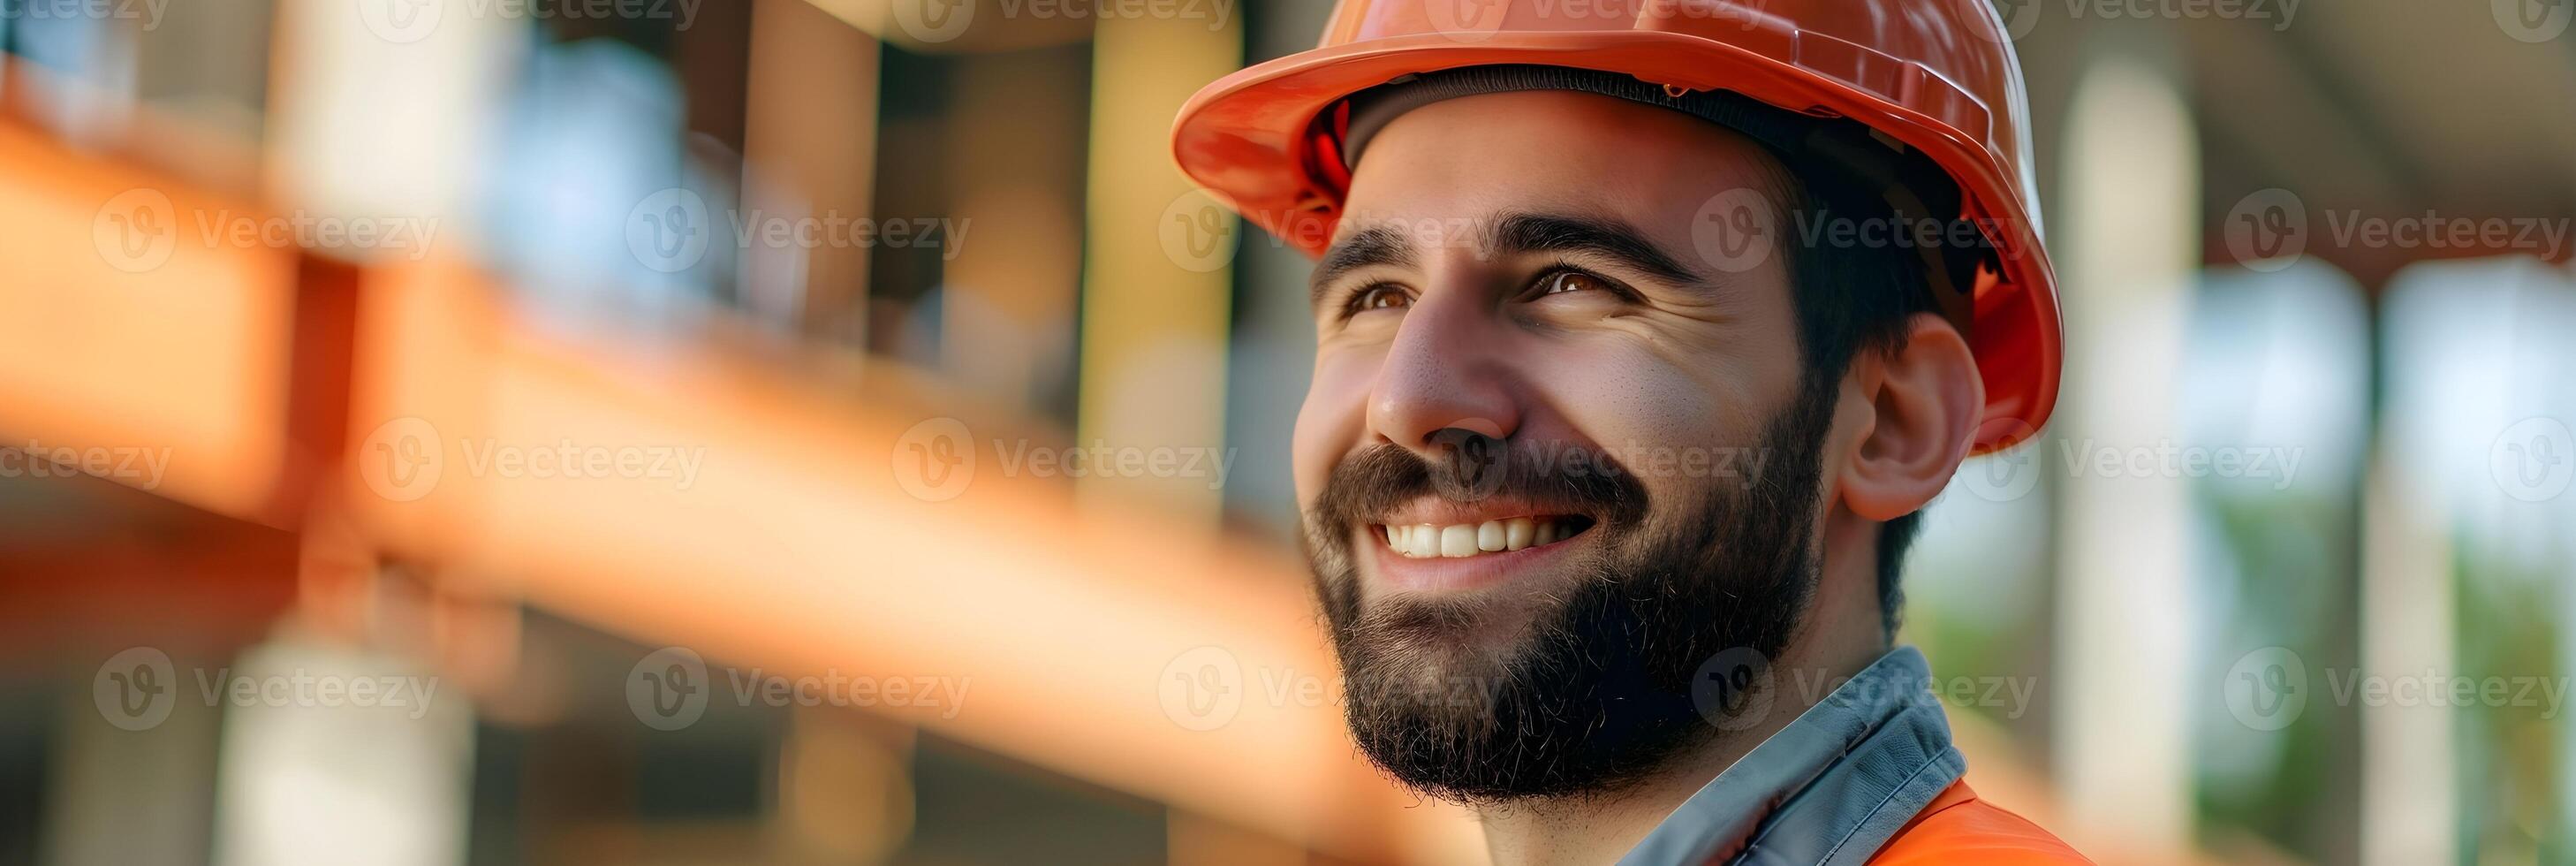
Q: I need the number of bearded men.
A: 1